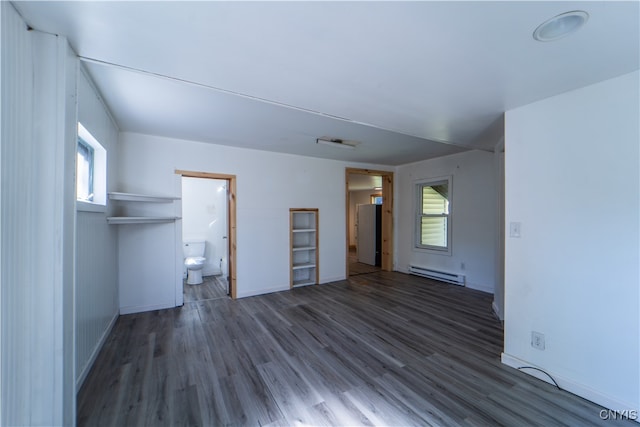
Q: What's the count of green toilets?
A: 0